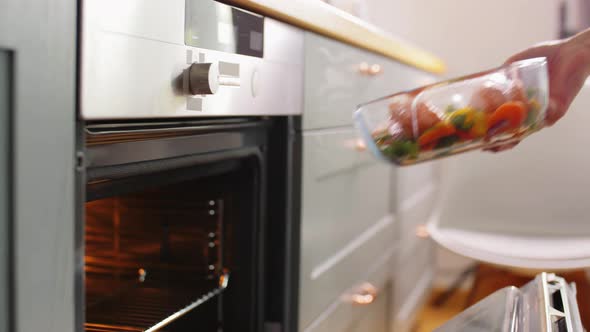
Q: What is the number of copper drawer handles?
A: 4